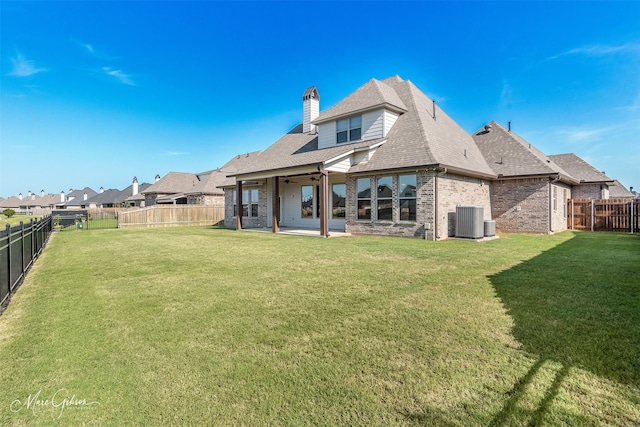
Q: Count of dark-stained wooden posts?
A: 3